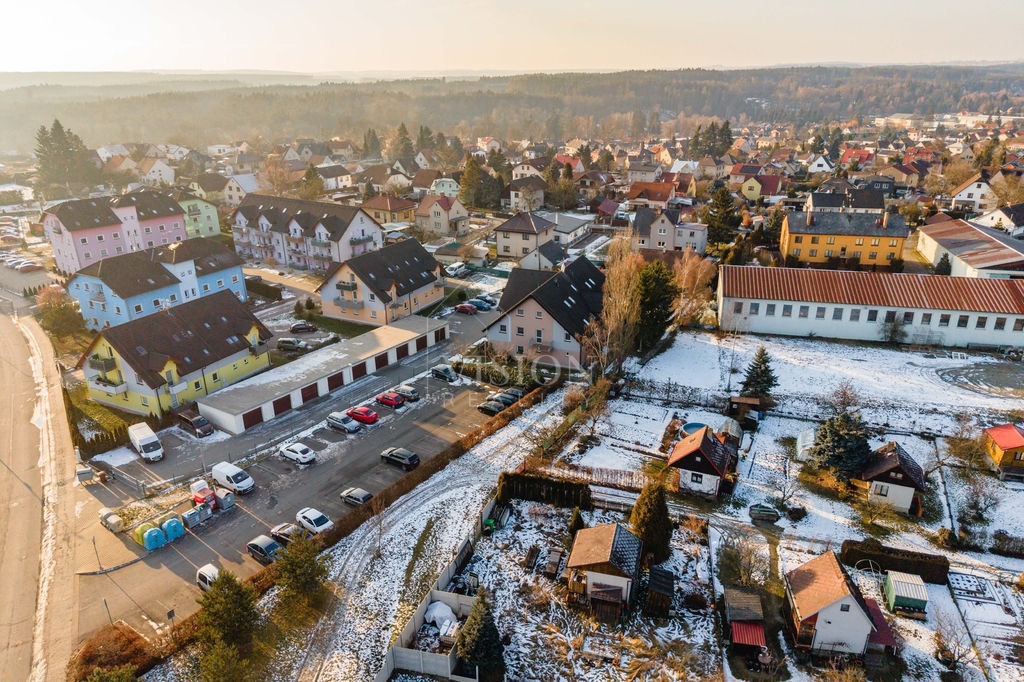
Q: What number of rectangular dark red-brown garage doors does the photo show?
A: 9